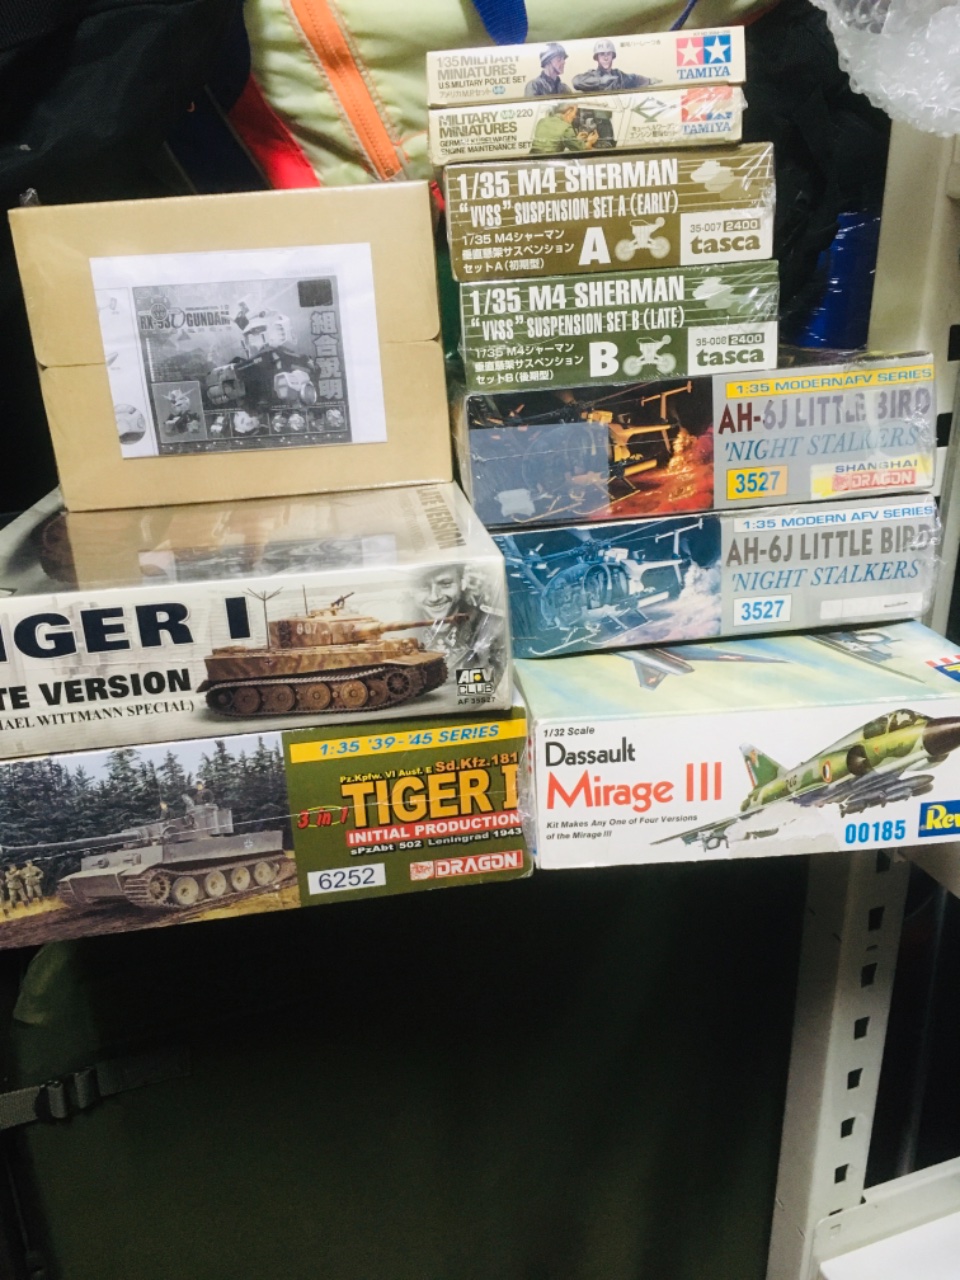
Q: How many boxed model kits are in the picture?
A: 10